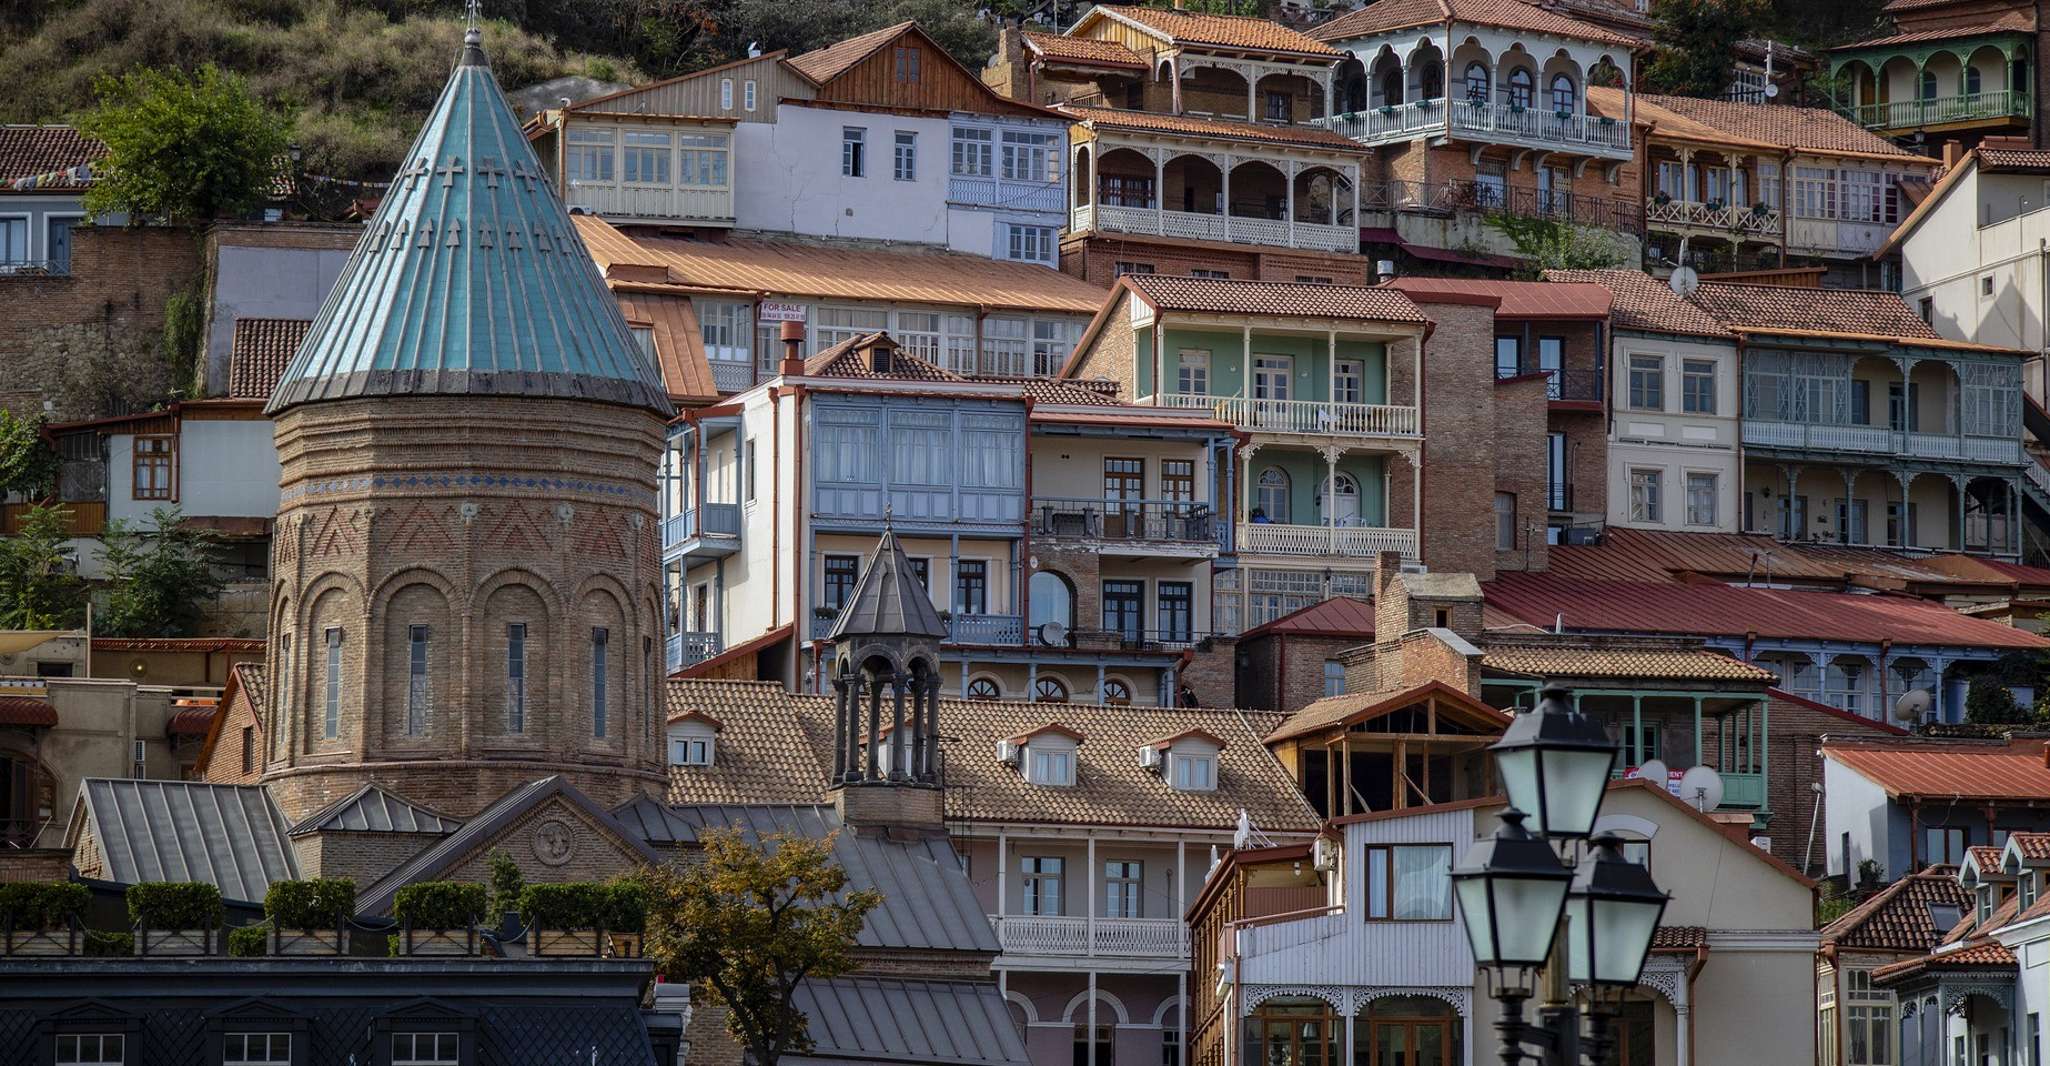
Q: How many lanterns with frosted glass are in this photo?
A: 3